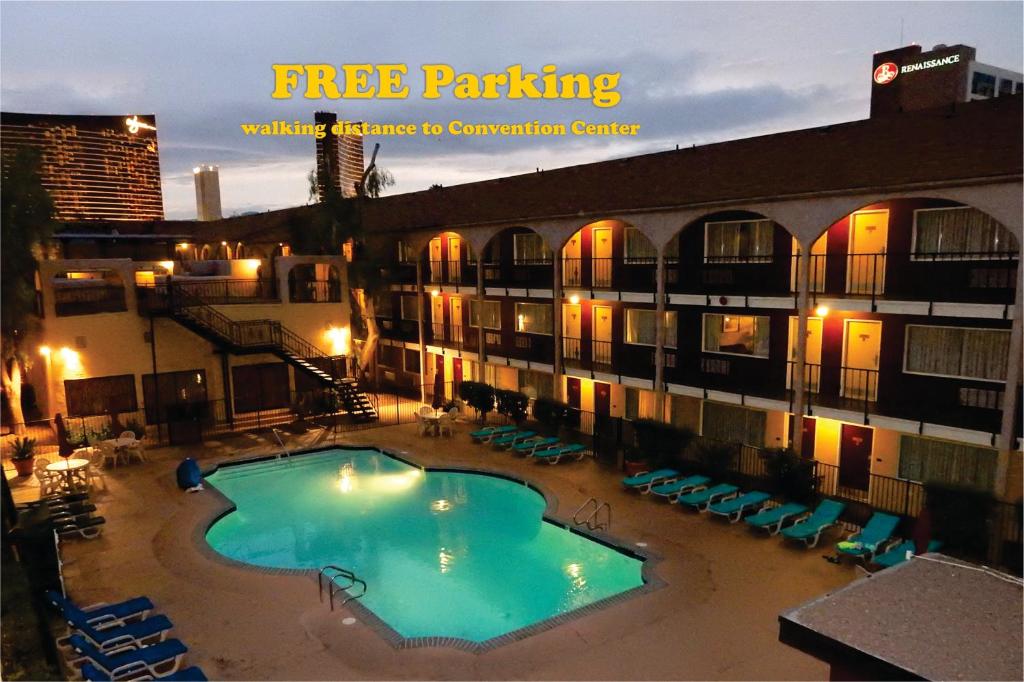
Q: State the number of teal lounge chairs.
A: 12